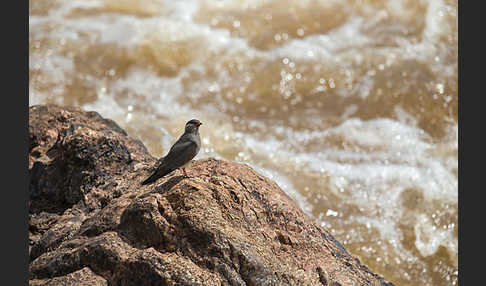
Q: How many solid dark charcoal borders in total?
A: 2